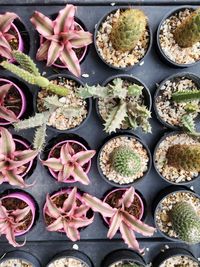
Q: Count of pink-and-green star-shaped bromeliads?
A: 8